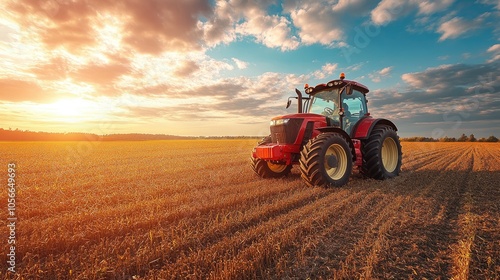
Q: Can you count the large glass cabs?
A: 1